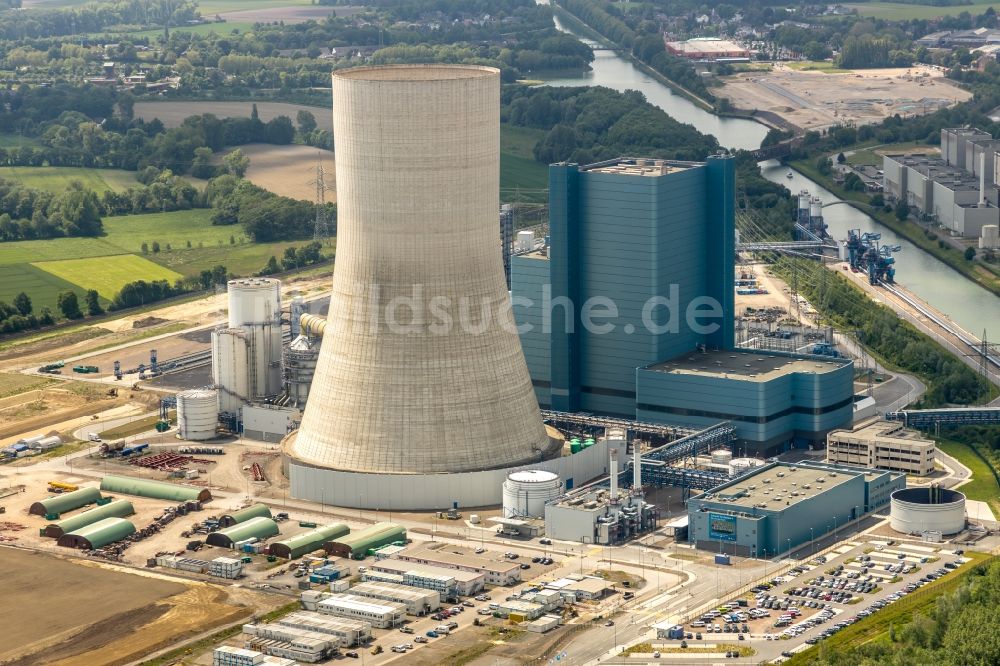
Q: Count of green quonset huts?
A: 8